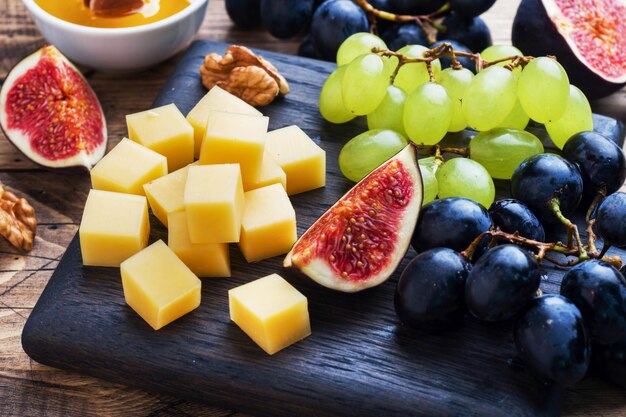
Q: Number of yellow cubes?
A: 13